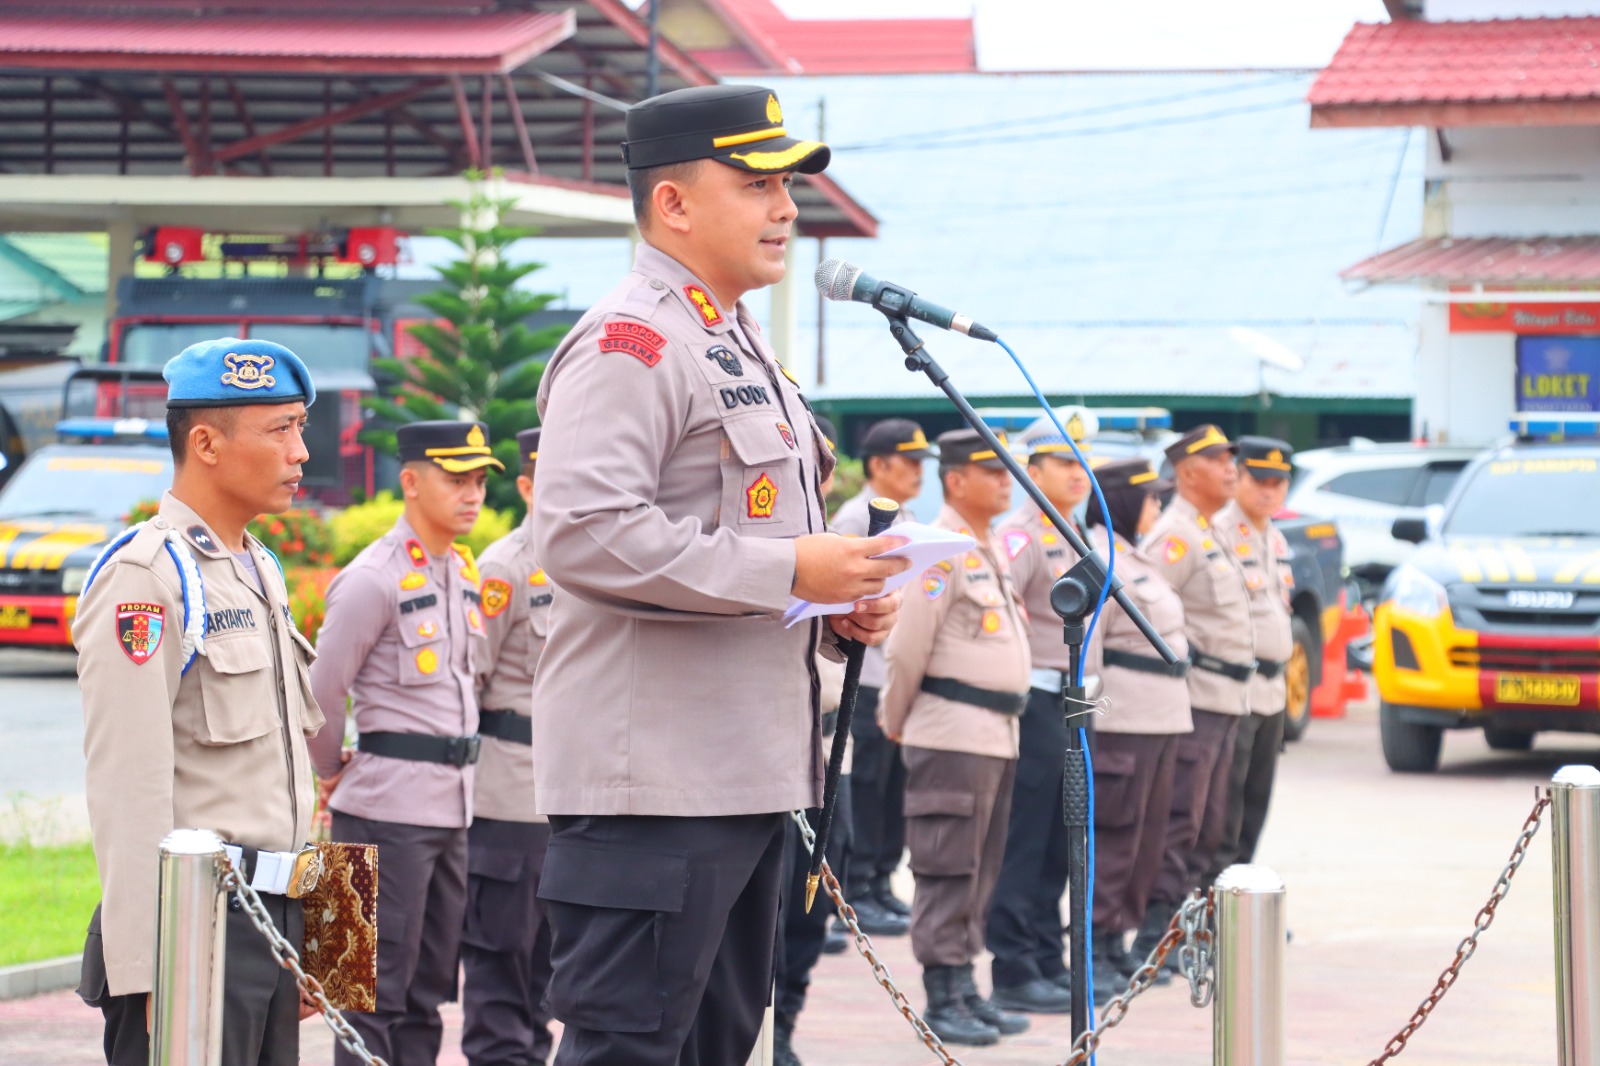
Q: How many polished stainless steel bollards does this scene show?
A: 3